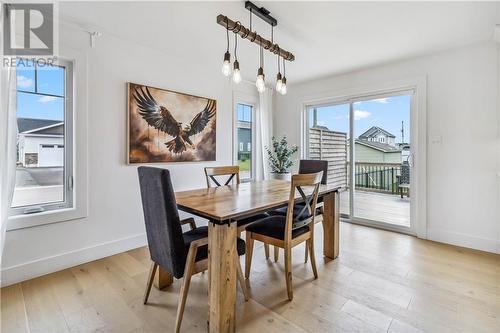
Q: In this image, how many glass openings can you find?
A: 3